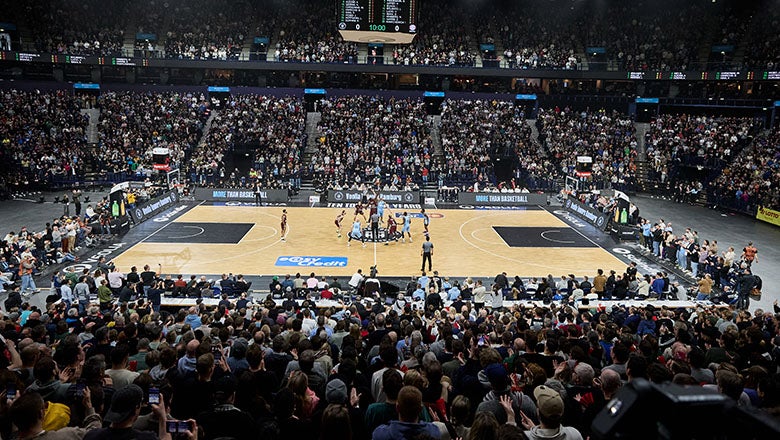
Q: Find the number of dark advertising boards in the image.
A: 5